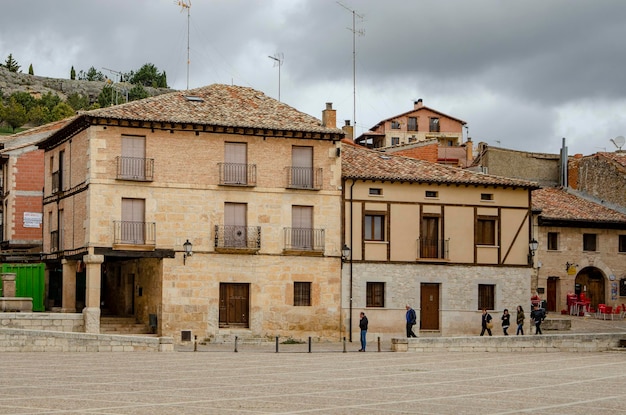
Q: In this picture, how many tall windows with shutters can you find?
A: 6